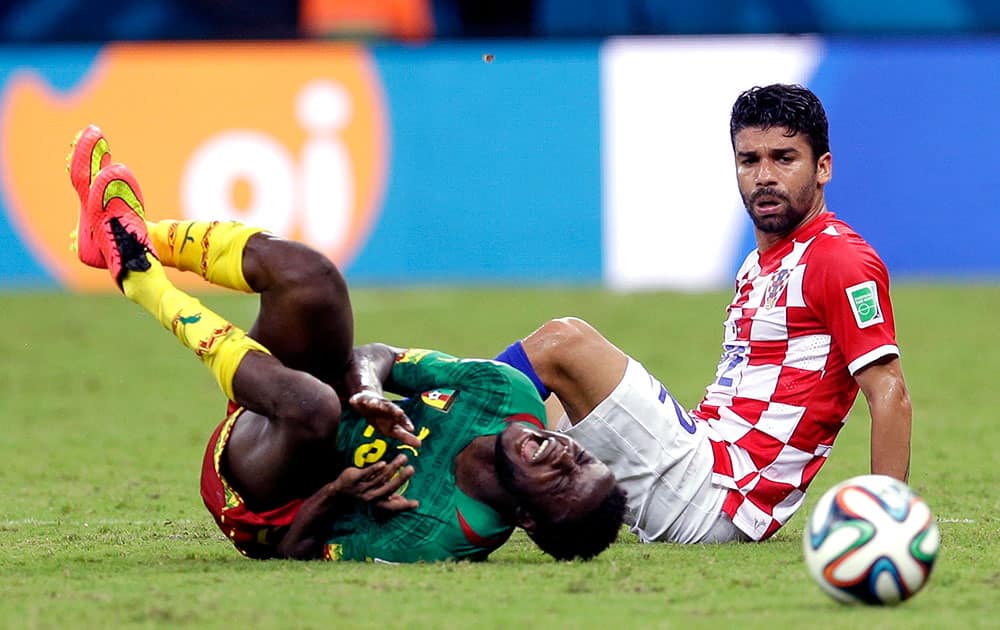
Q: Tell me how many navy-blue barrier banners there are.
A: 1